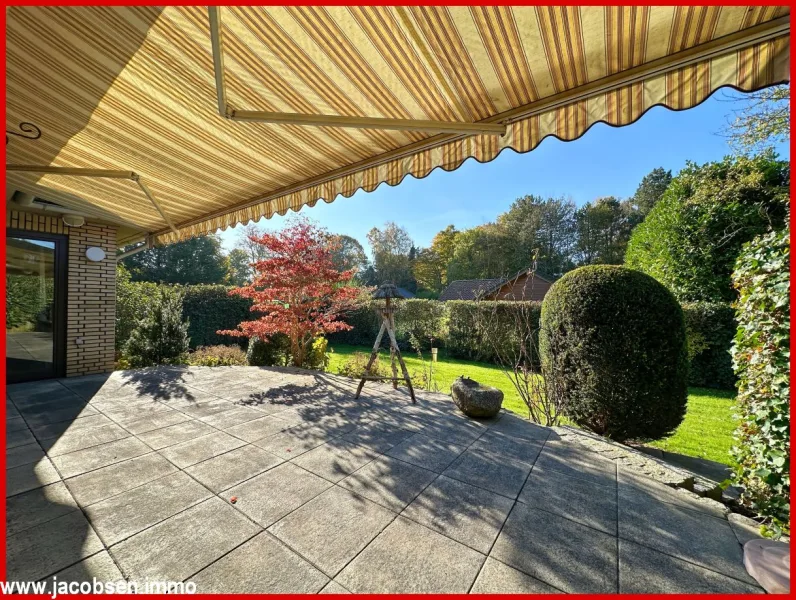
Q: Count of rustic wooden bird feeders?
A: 1